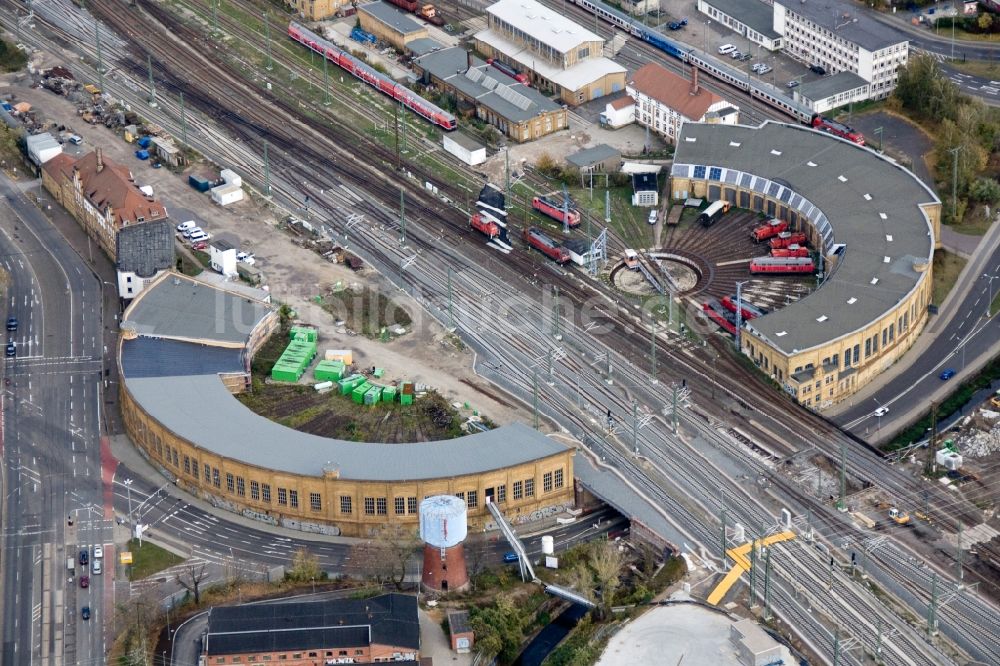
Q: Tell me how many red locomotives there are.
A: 11